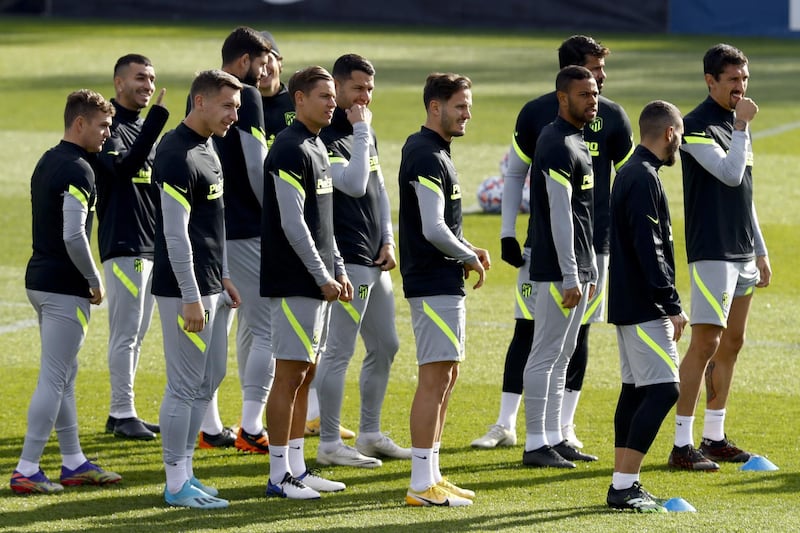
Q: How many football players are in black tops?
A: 12